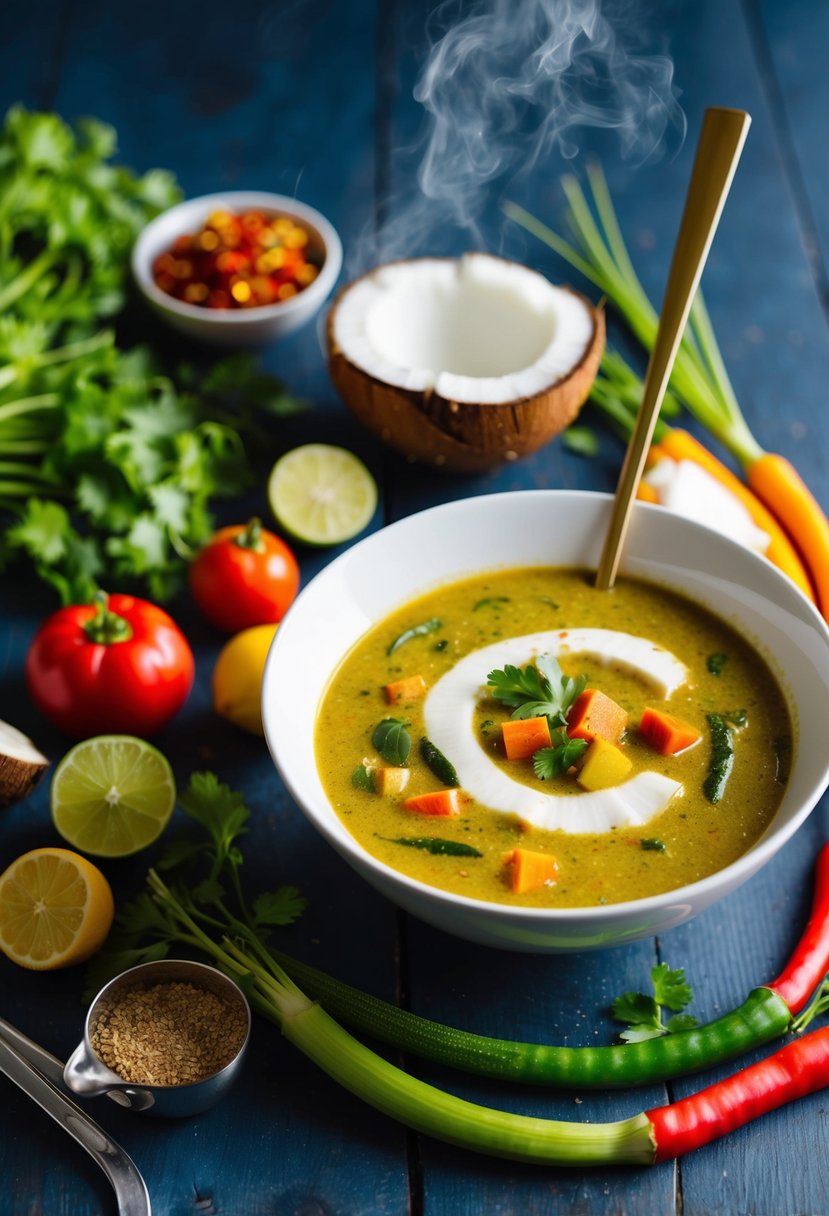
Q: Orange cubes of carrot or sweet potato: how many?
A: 6